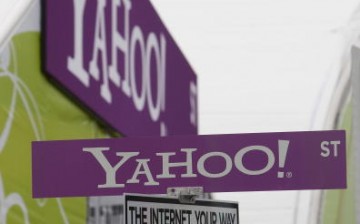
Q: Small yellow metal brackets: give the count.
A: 0